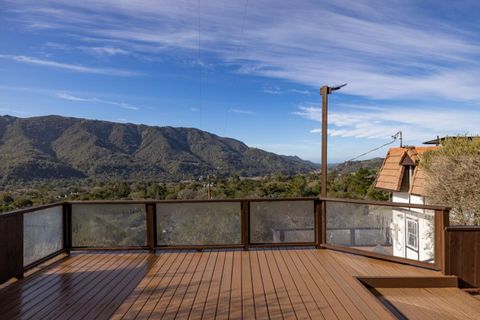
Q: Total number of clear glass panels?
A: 5